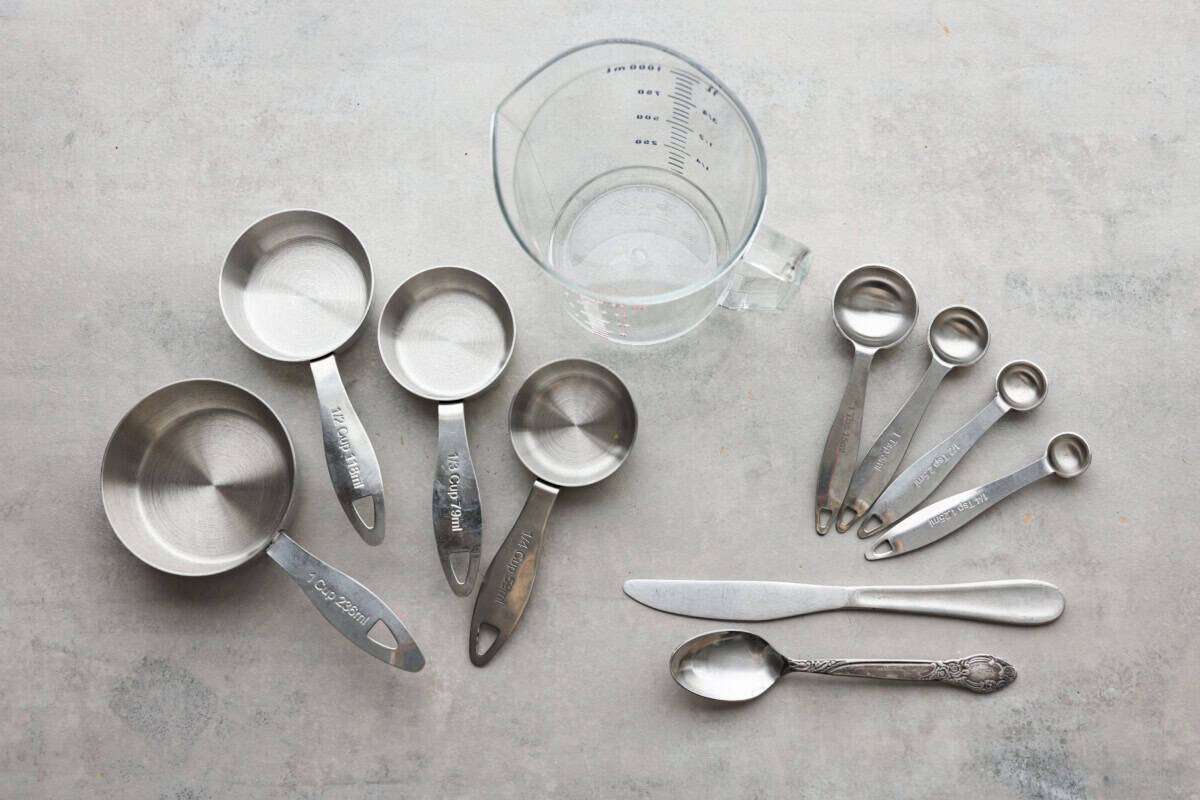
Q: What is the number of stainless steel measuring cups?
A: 4